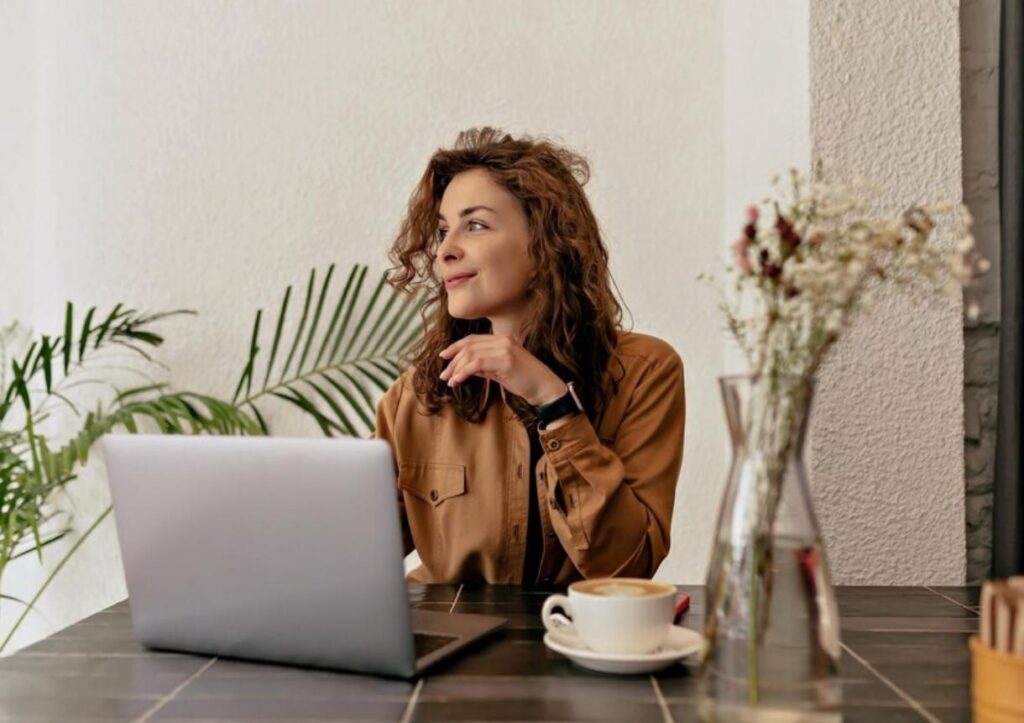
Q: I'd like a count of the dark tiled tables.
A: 1